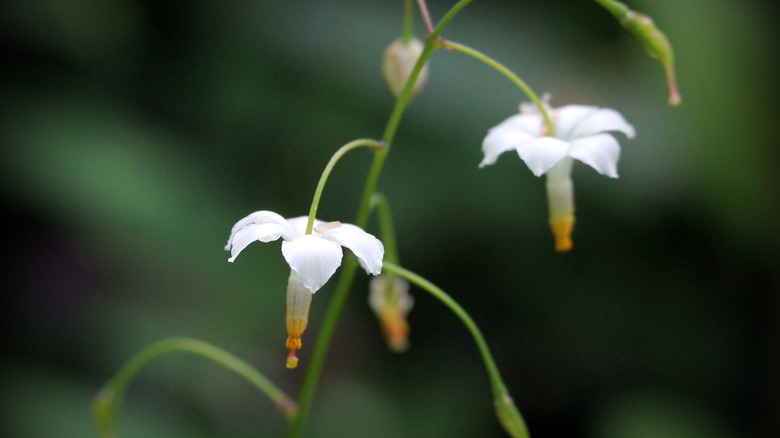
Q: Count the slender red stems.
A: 1